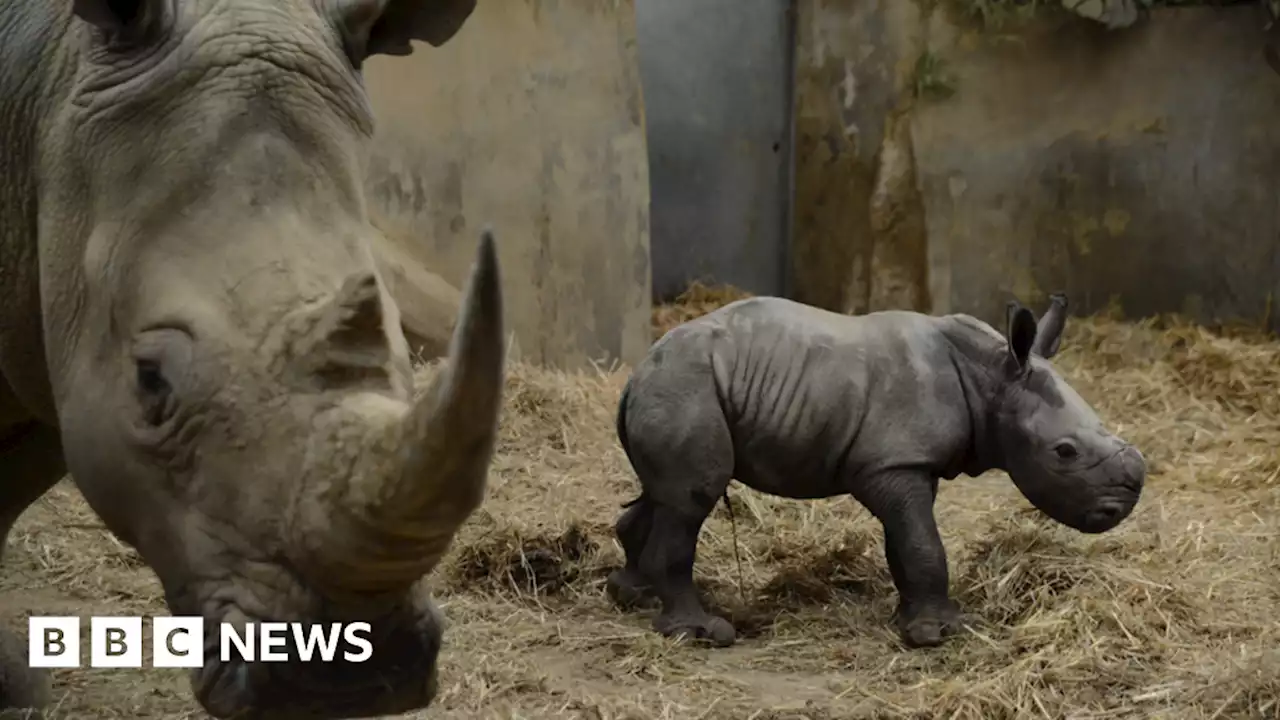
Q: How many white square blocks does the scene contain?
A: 3